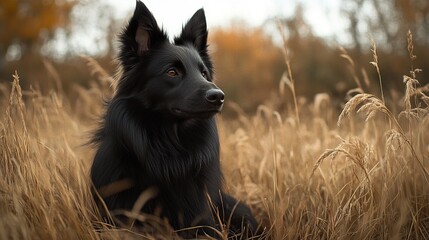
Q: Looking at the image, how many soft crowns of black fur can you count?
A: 1